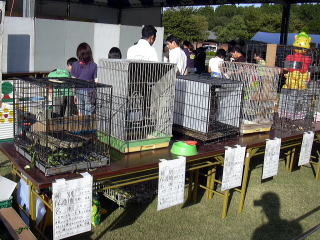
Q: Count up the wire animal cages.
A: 5